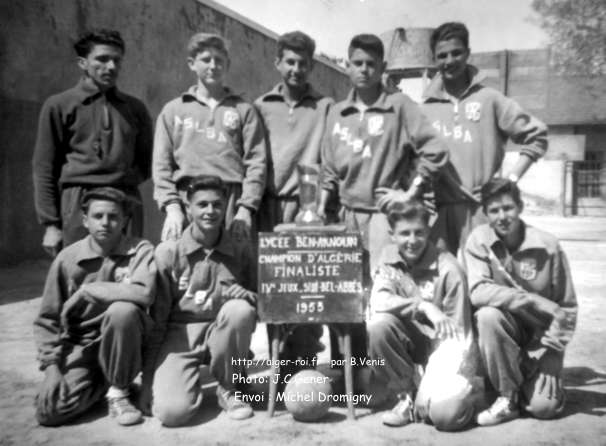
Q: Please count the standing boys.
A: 5